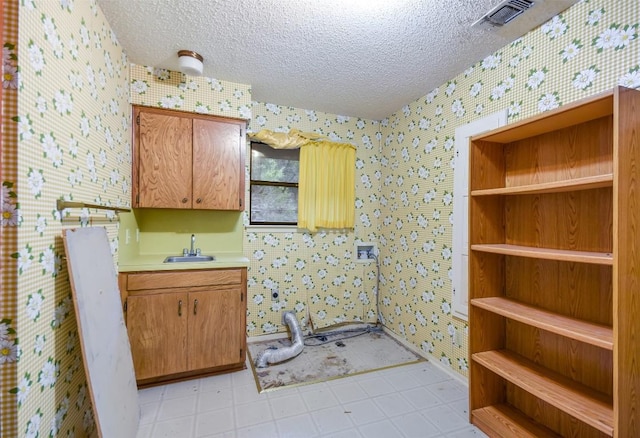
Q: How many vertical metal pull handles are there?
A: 2